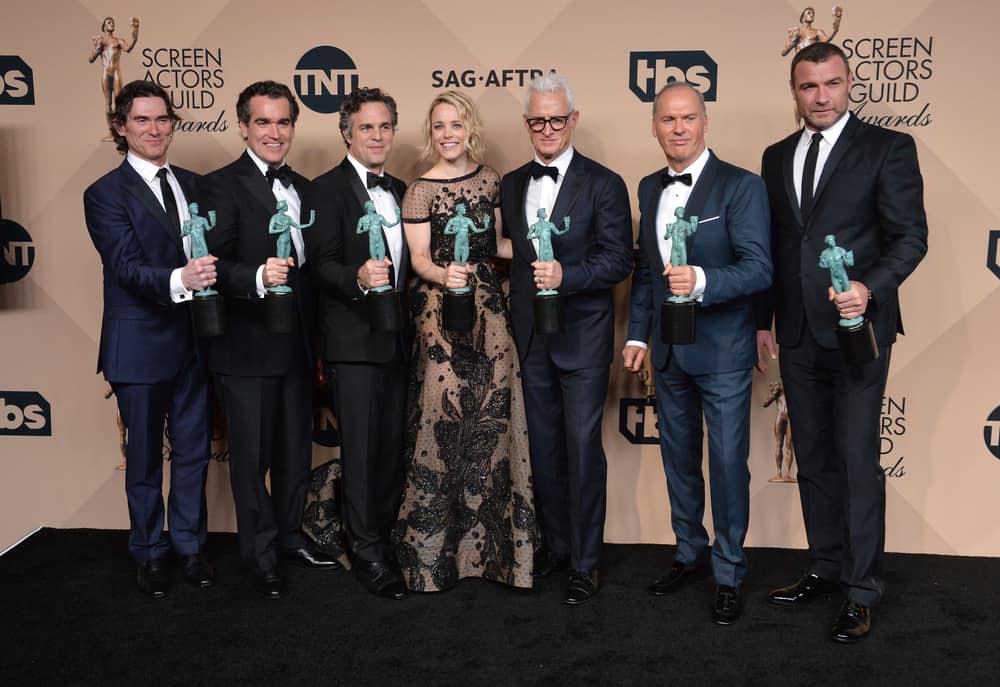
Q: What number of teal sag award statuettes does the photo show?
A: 7